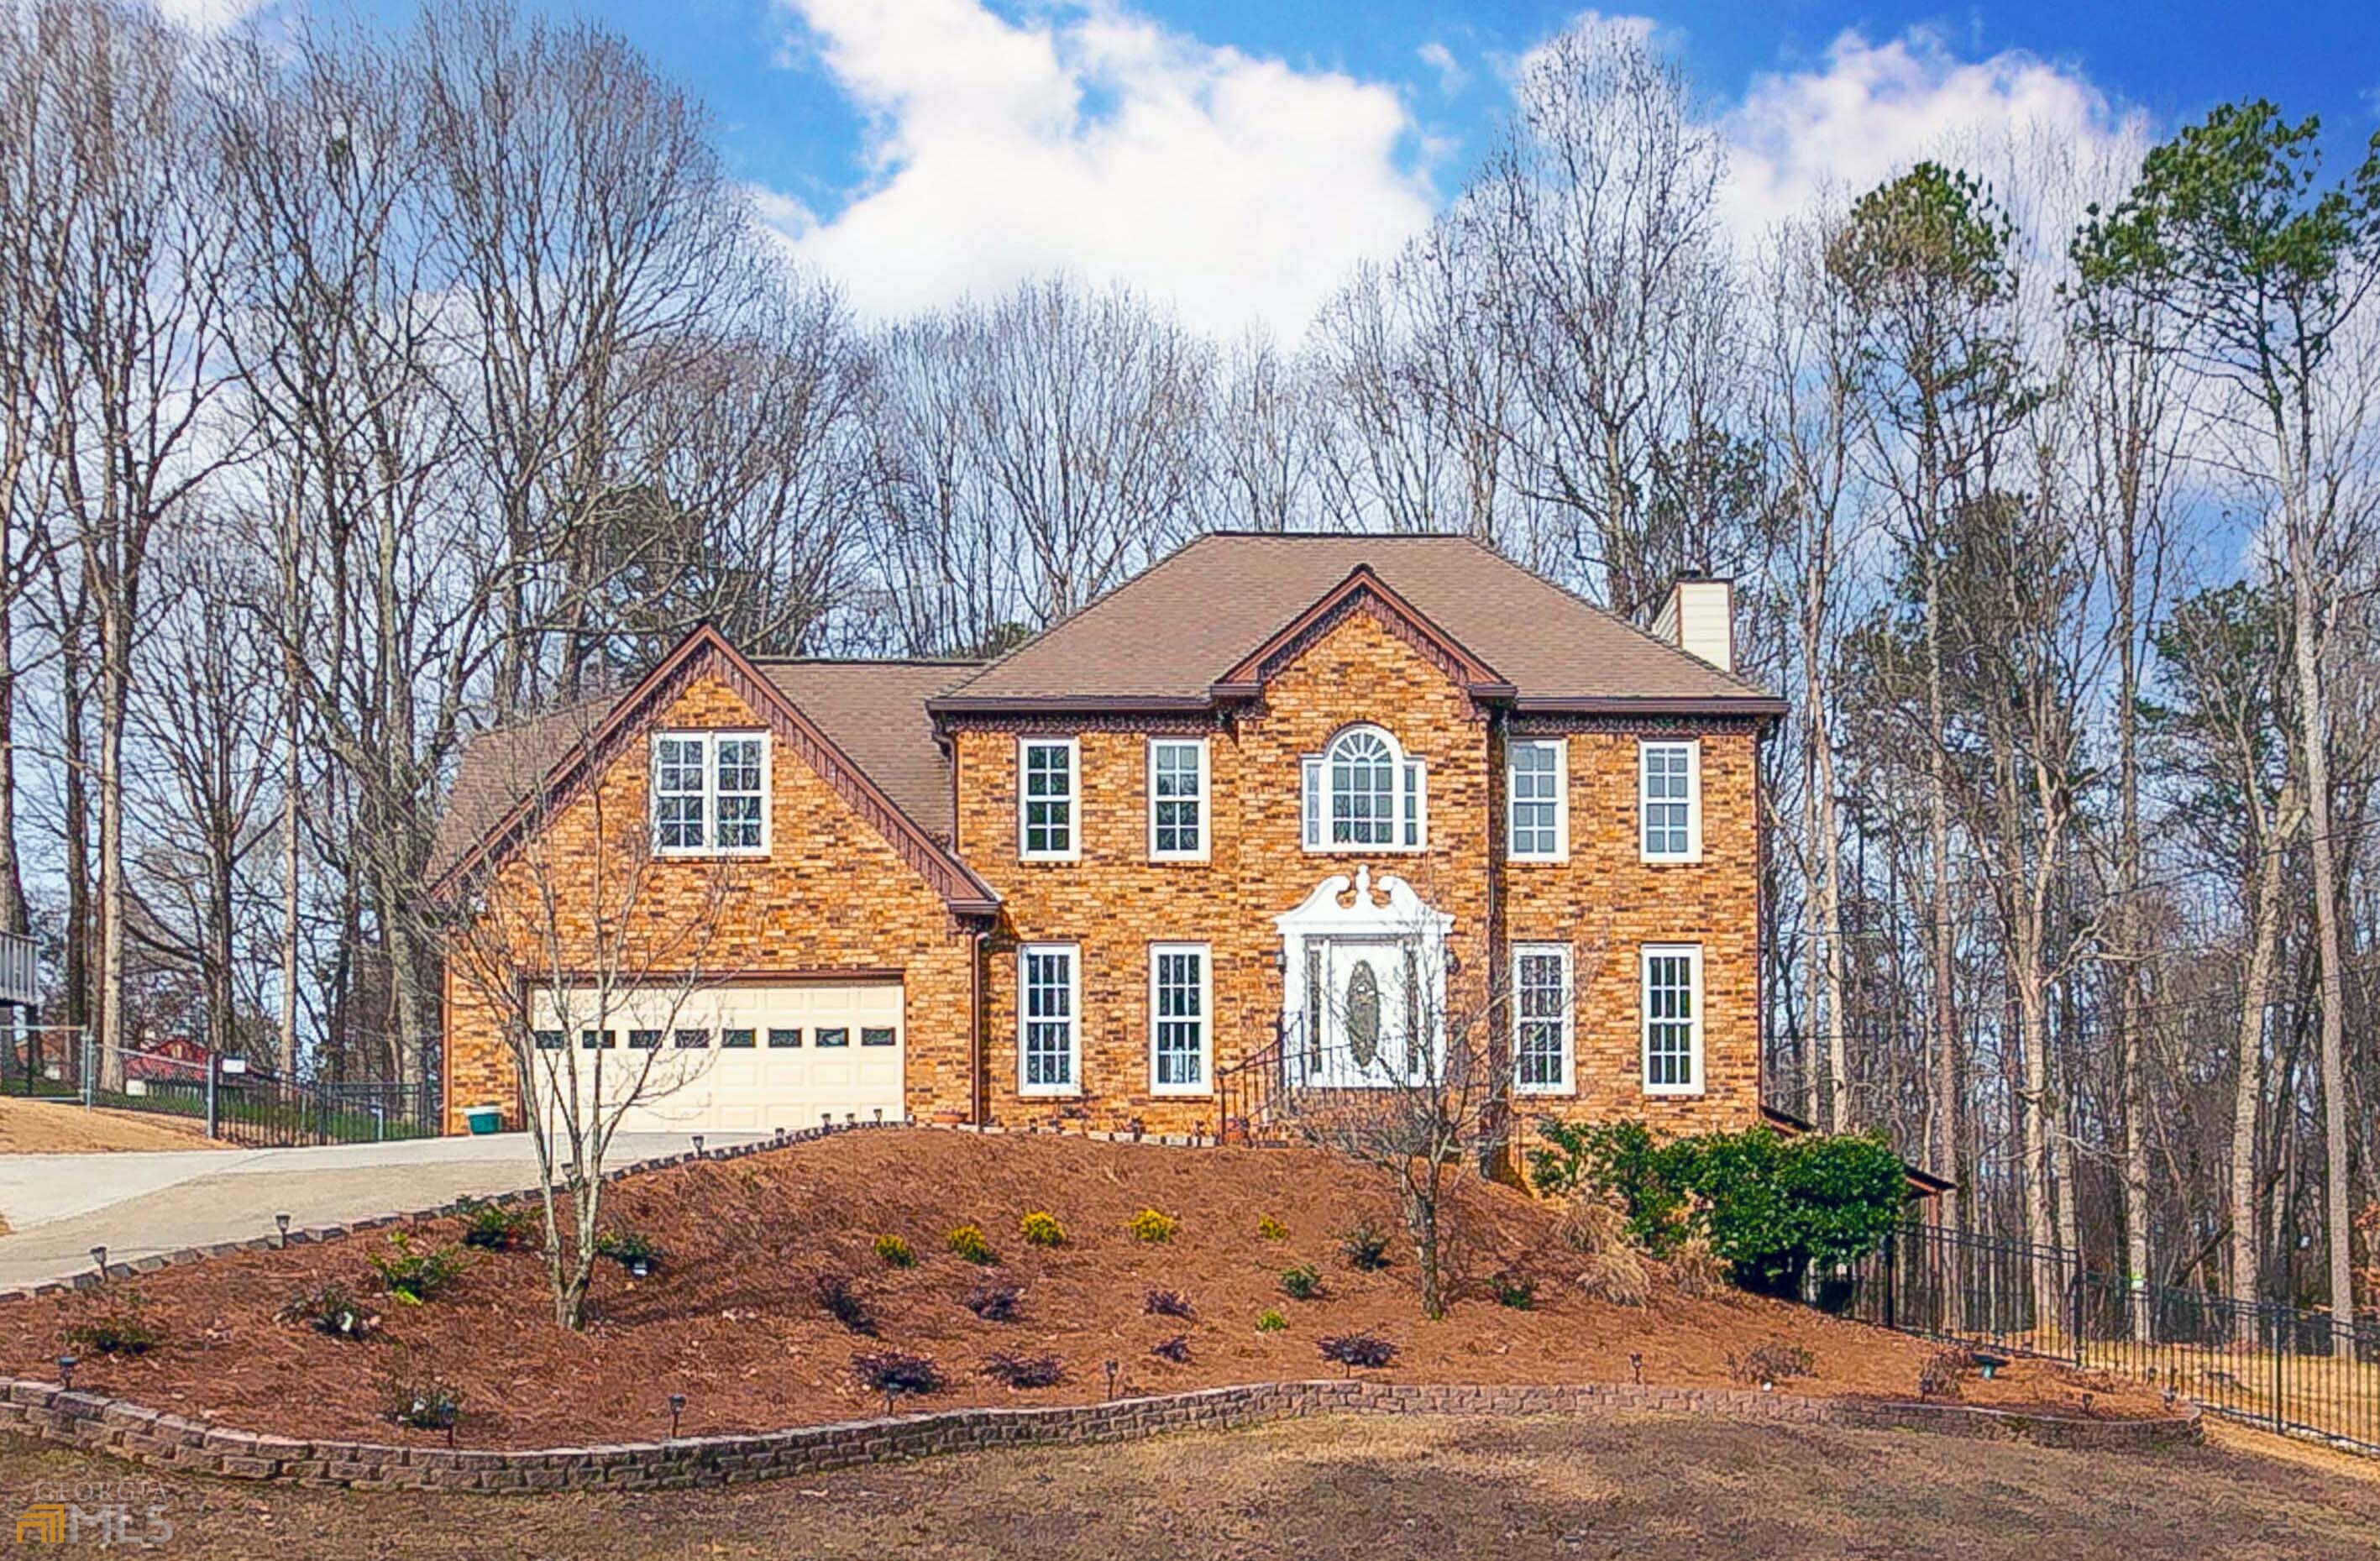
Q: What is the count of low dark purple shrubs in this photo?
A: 7